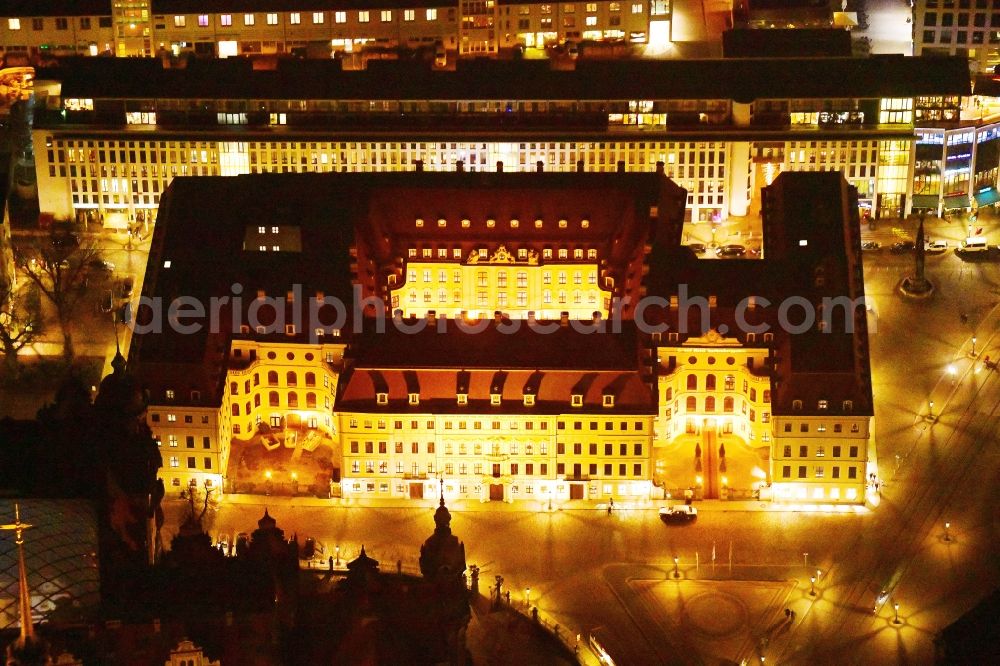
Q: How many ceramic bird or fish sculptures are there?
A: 0